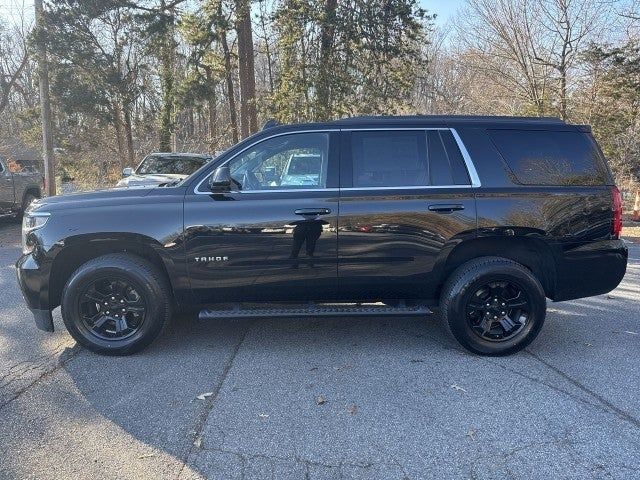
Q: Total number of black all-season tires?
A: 2